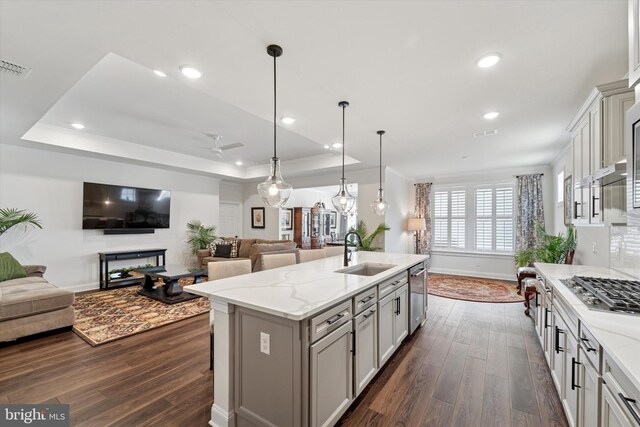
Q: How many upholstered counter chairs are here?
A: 4